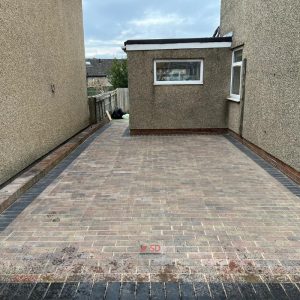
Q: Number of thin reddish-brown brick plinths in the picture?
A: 2